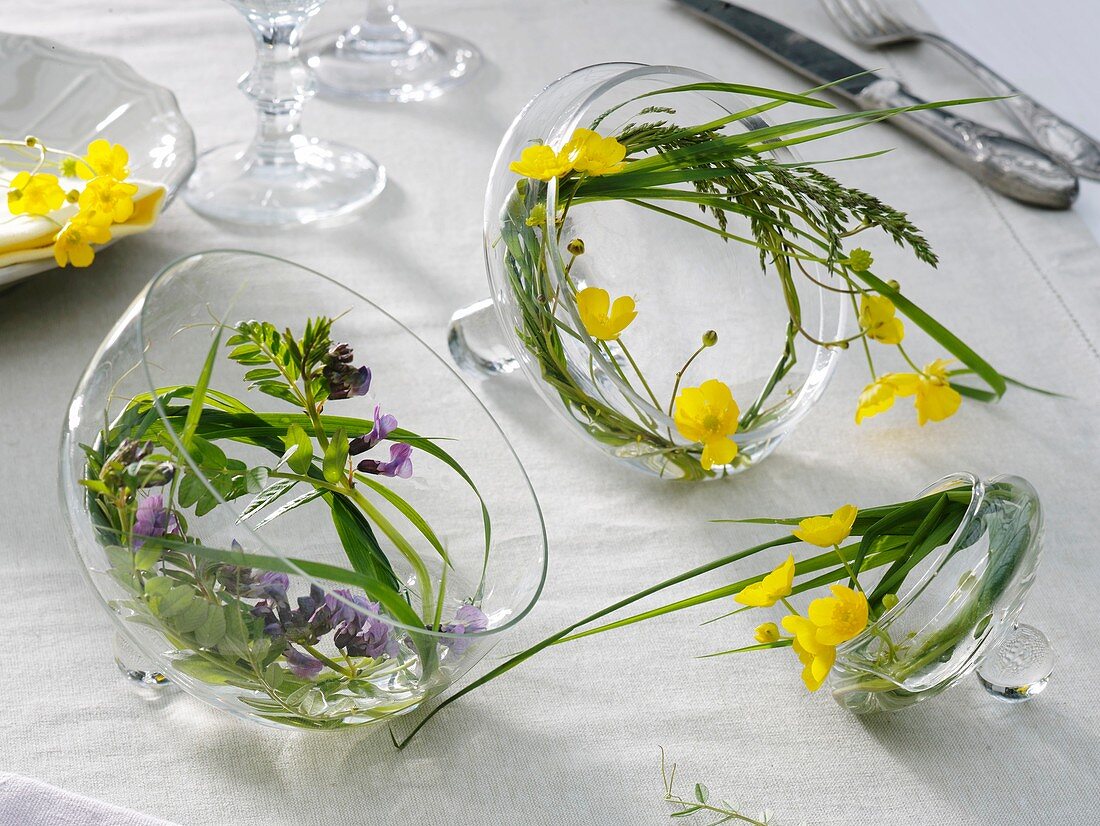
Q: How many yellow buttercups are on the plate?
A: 4